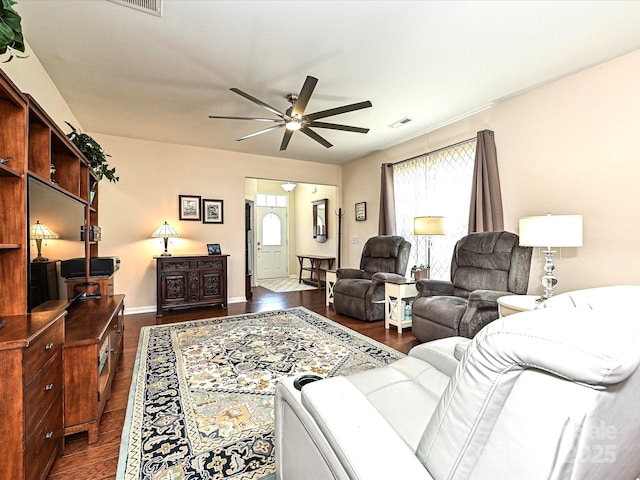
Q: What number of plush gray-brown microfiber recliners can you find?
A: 2